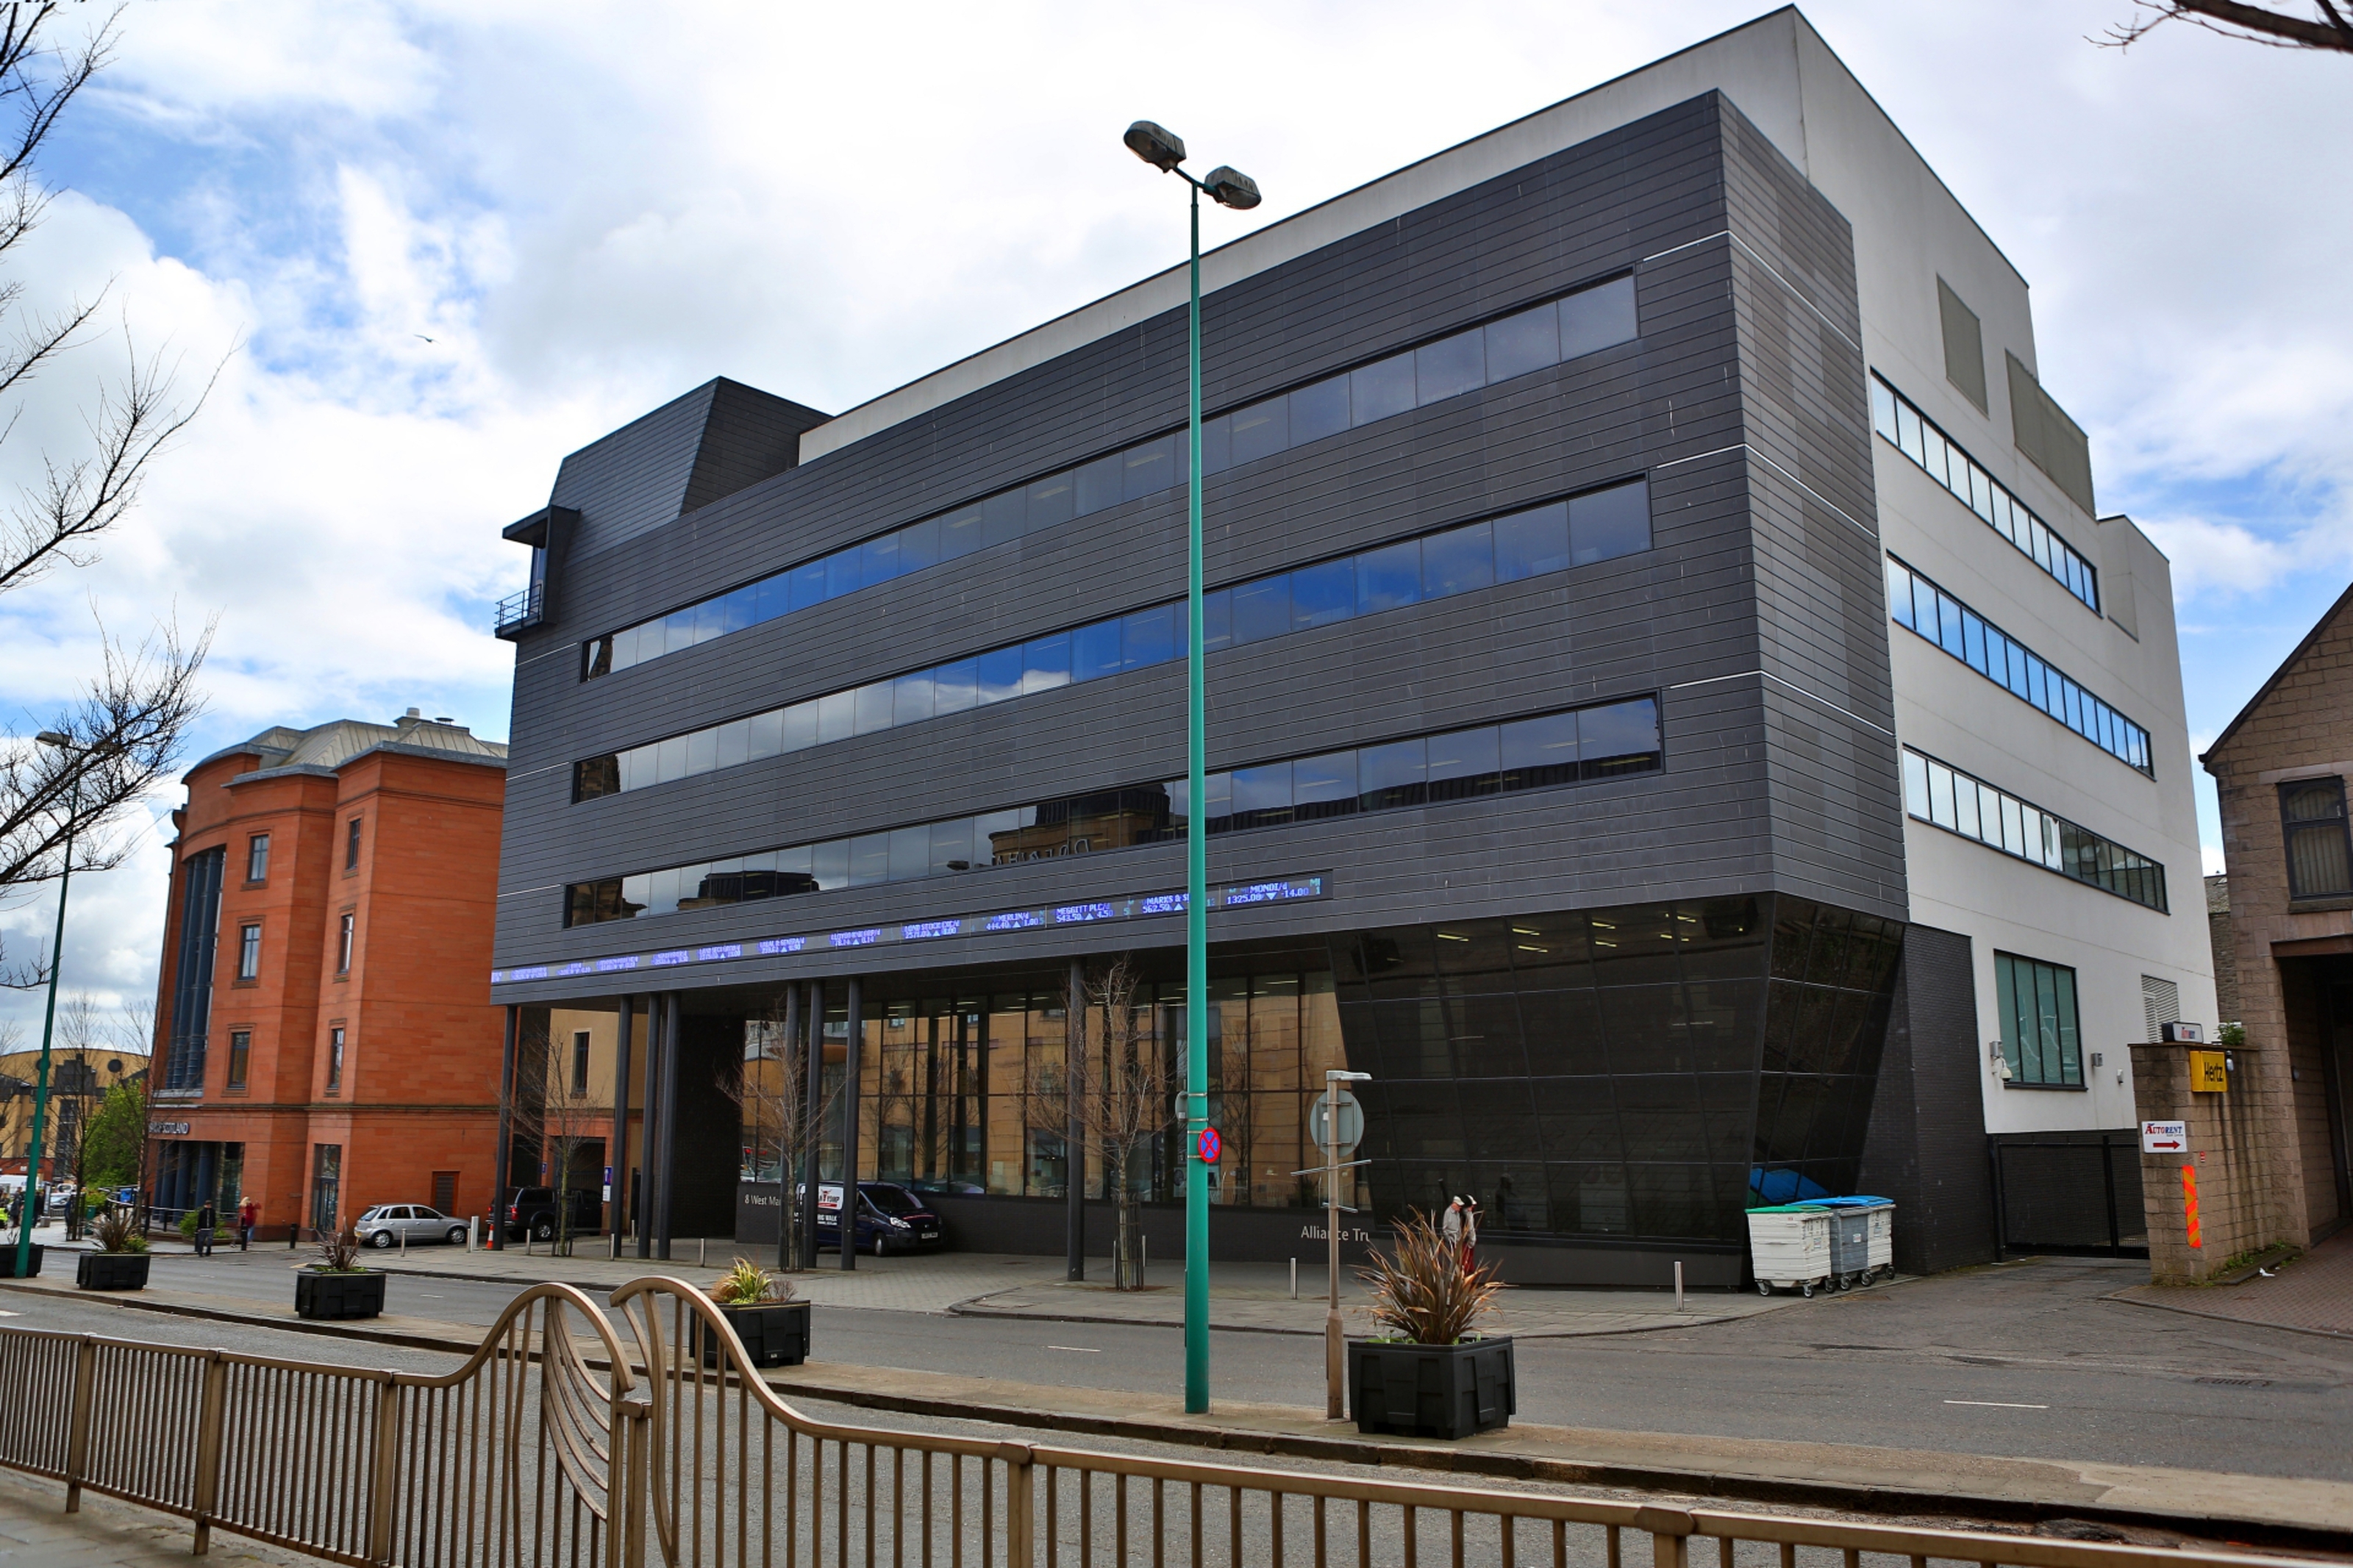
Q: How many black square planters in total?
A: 5